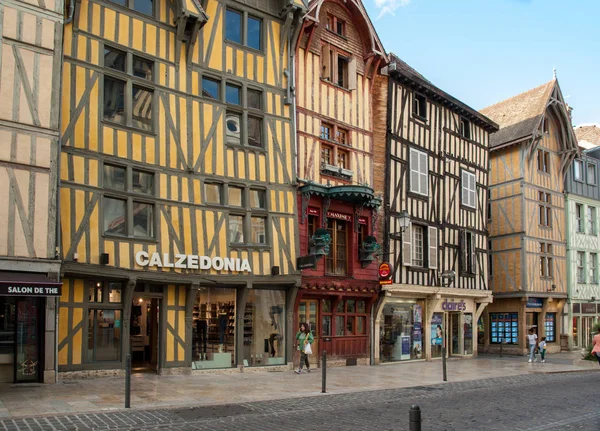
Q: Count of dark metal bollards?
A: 4